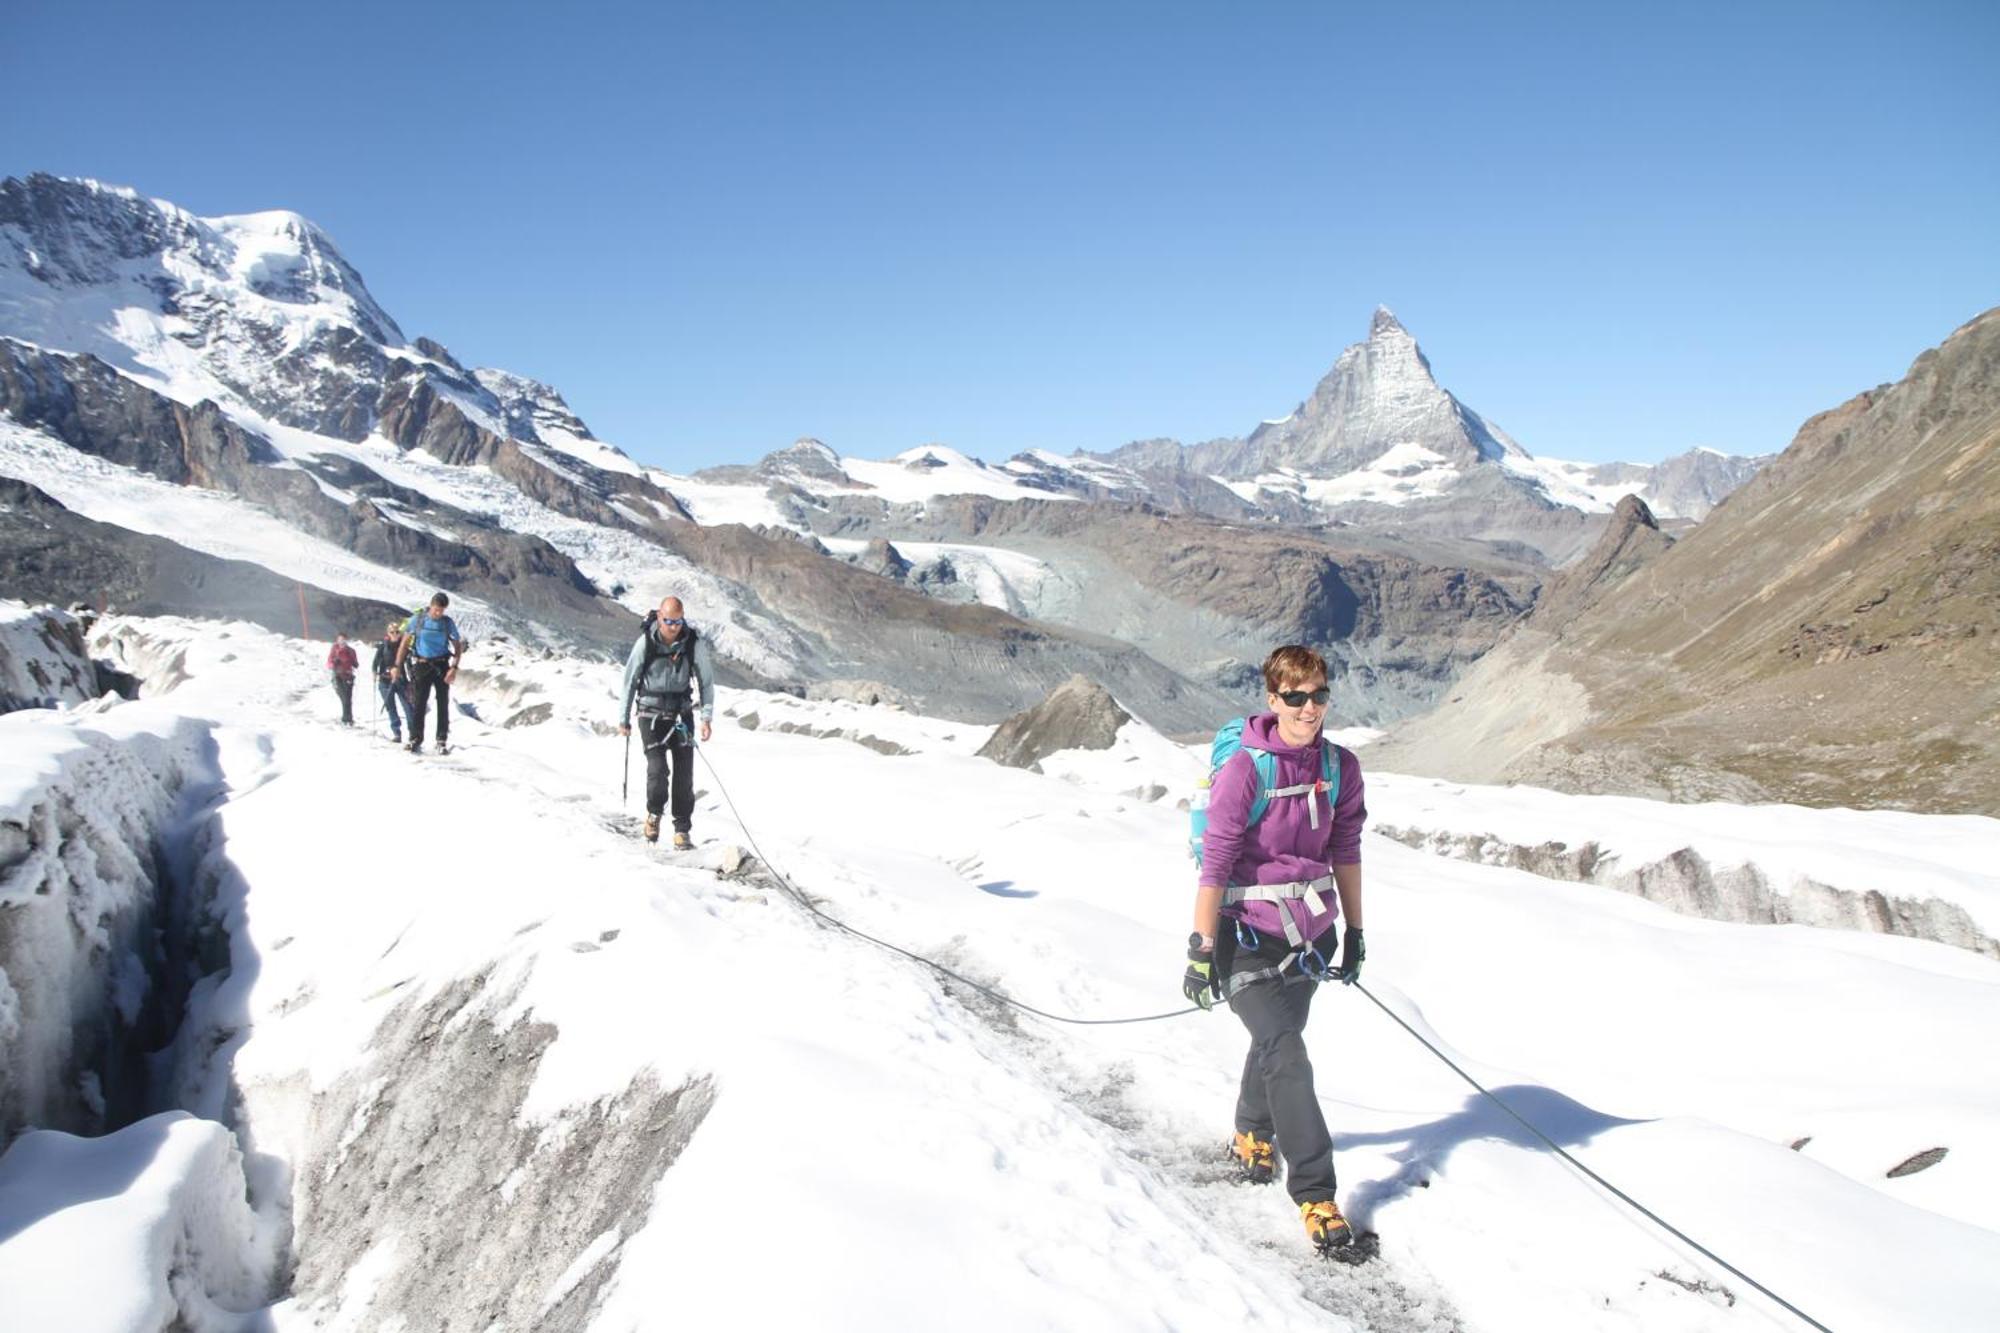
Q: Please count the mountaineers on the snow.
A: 5